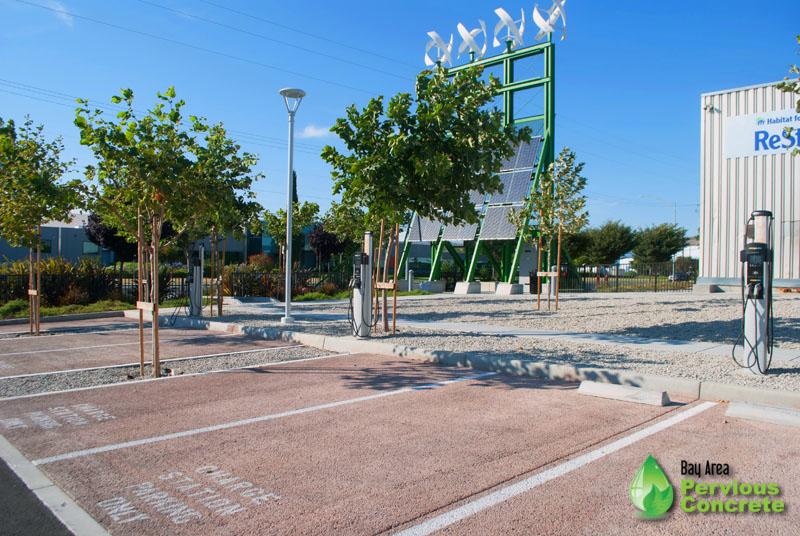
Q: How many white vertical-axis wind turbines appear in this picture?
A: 4